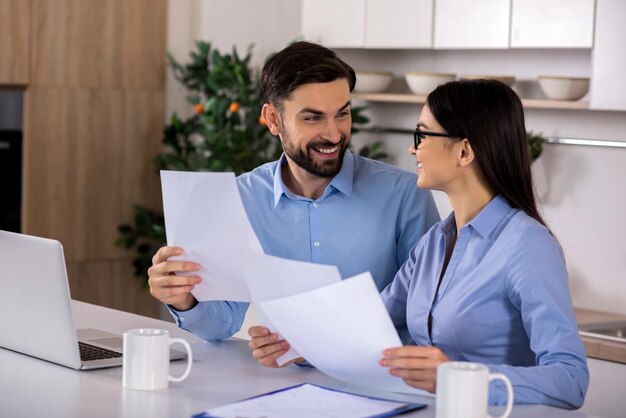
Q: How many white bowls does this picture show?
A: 4